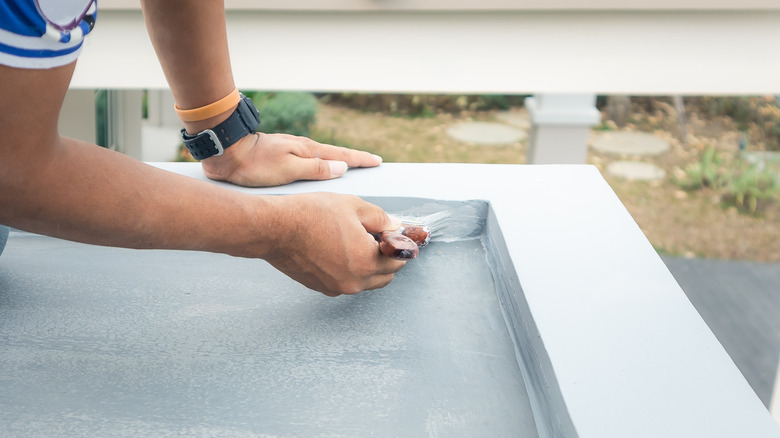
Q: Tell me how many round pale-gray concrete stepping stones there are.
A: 4